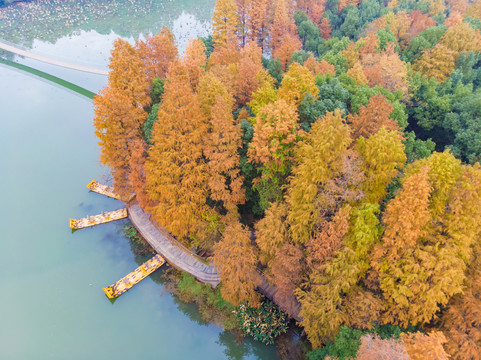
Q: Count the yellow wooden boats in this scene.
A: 3